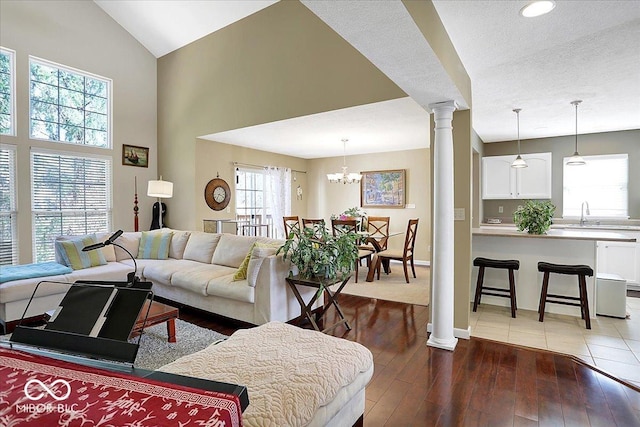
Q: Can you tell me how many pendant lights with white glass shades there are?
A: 2